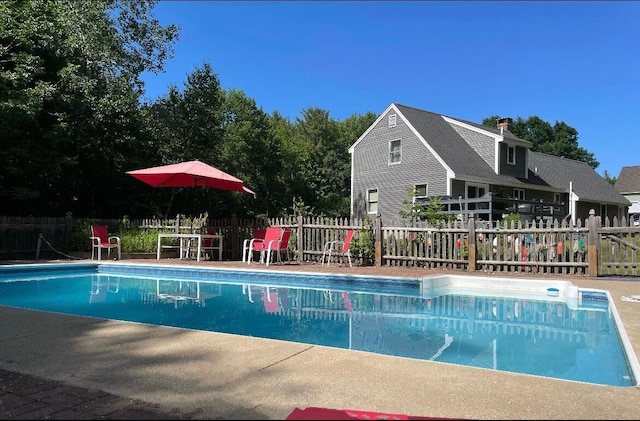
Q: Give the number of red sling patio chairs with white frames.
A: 6